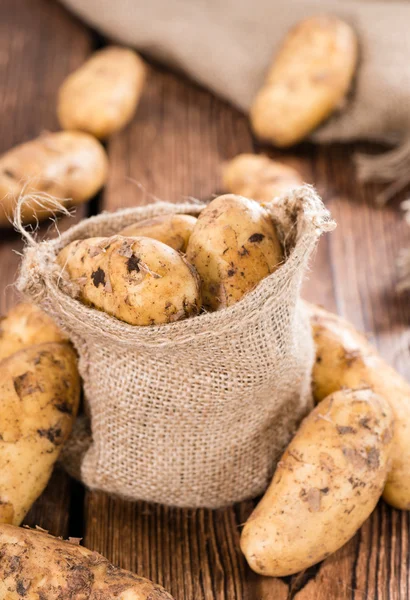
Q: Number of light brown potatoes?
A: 12